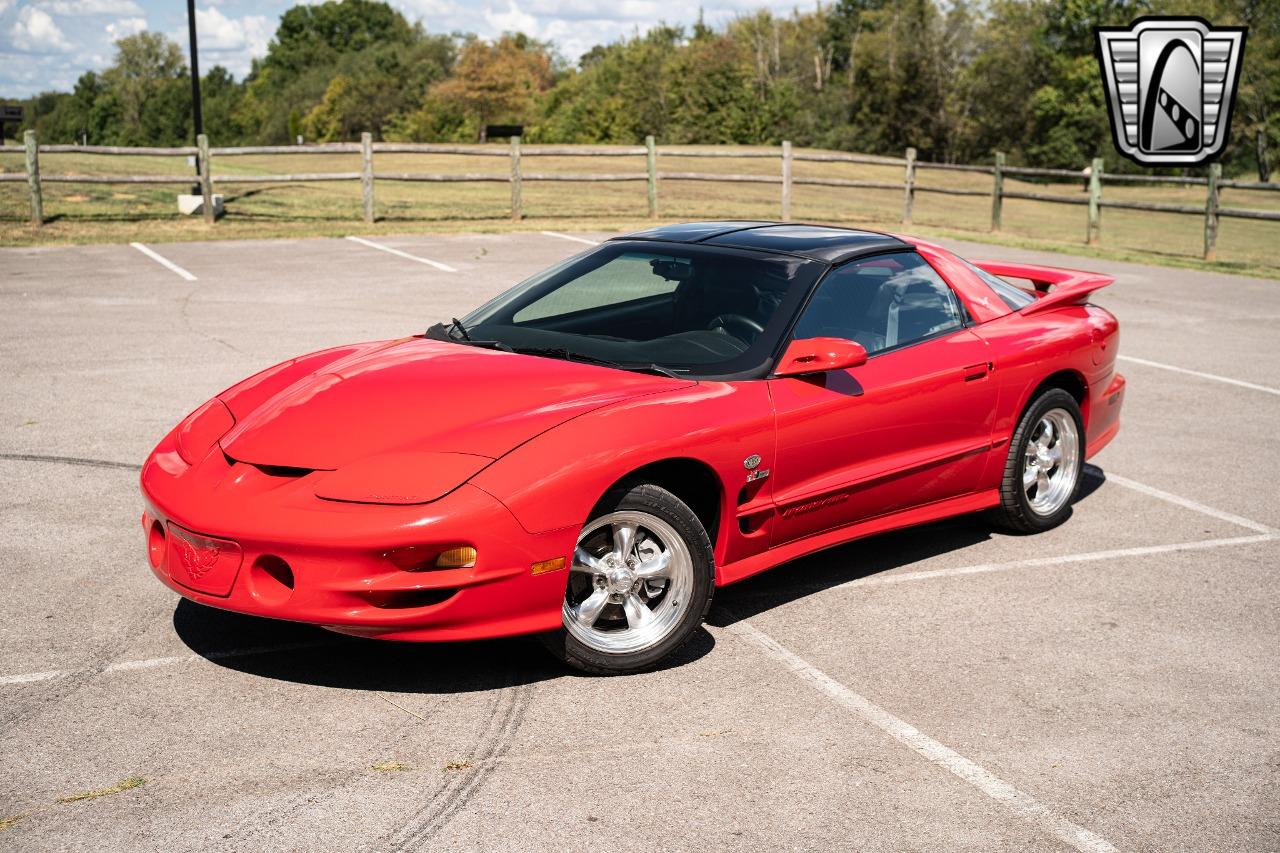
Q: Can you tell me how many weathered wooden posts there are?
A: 10